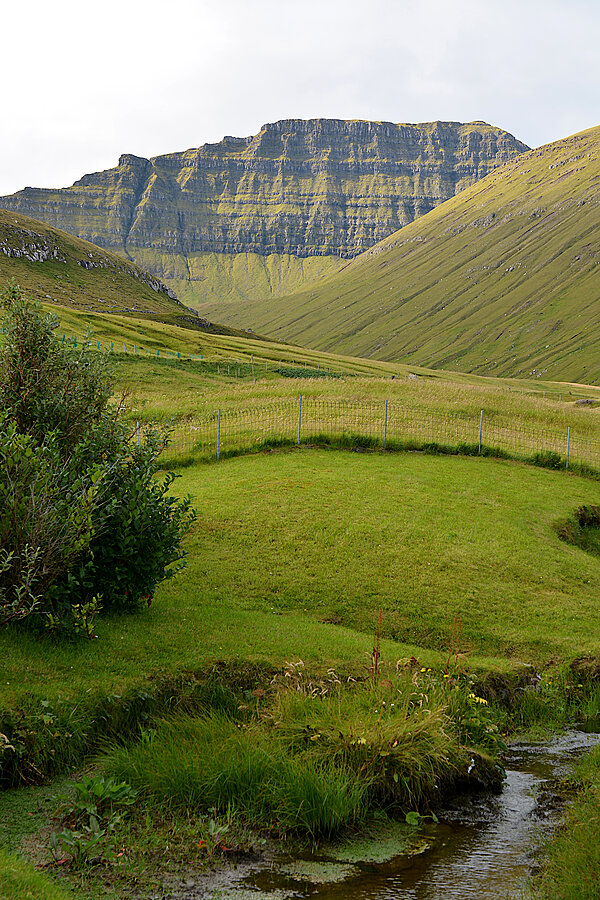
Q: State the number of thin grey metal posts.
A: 6